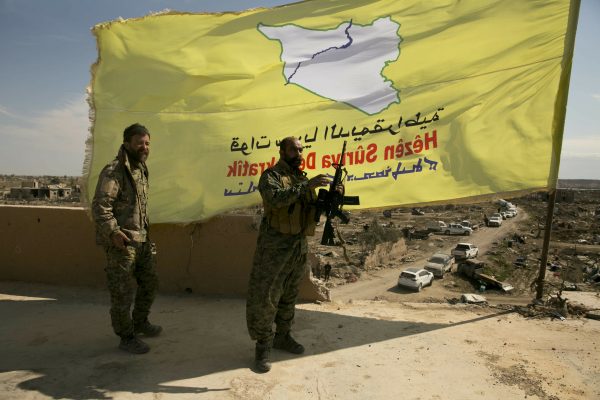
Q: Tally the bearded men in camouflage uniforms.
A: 2